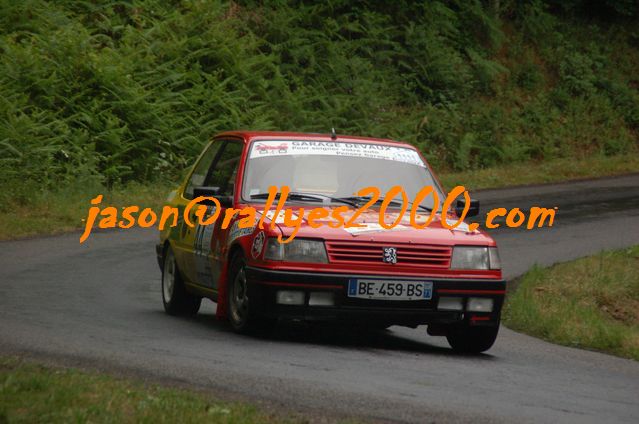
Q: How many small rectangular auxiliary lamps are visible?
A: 4